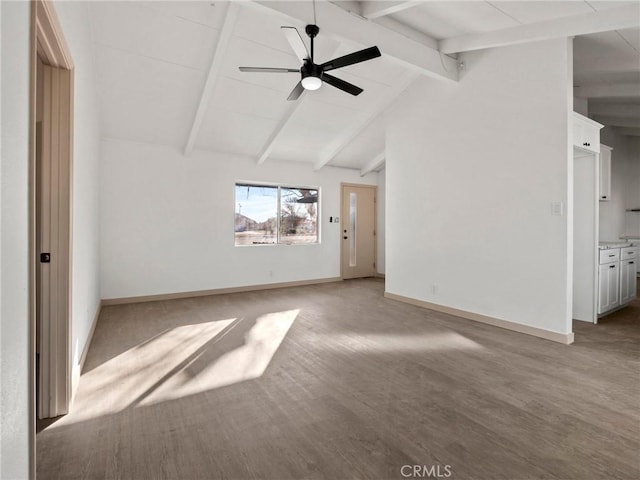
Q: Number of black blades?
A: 2